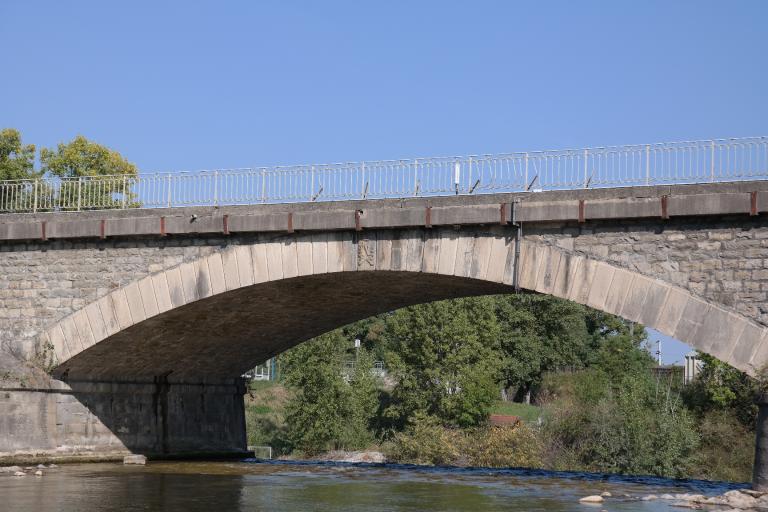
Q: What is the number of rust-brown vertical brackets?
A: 11